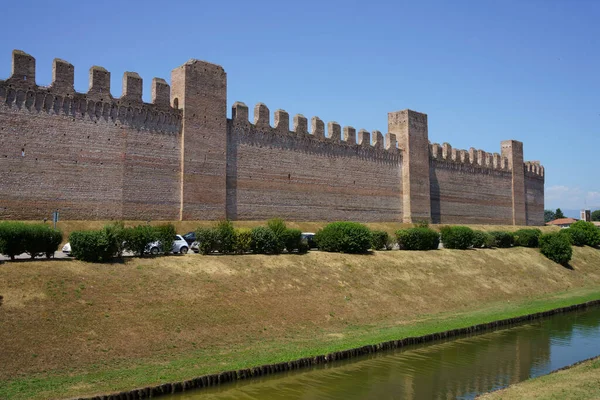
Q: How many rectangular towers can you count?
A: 3